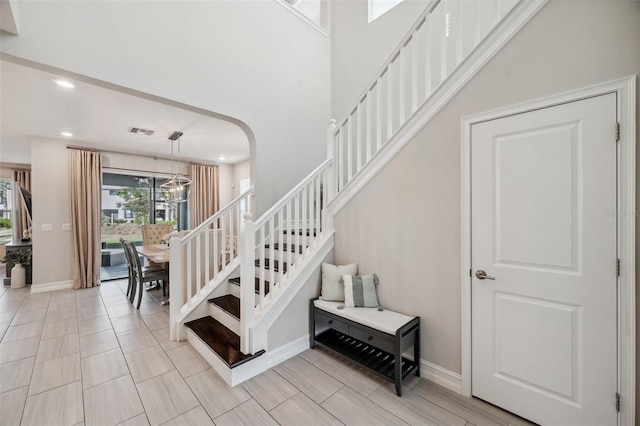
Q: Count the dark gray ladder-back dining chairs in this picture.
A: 2